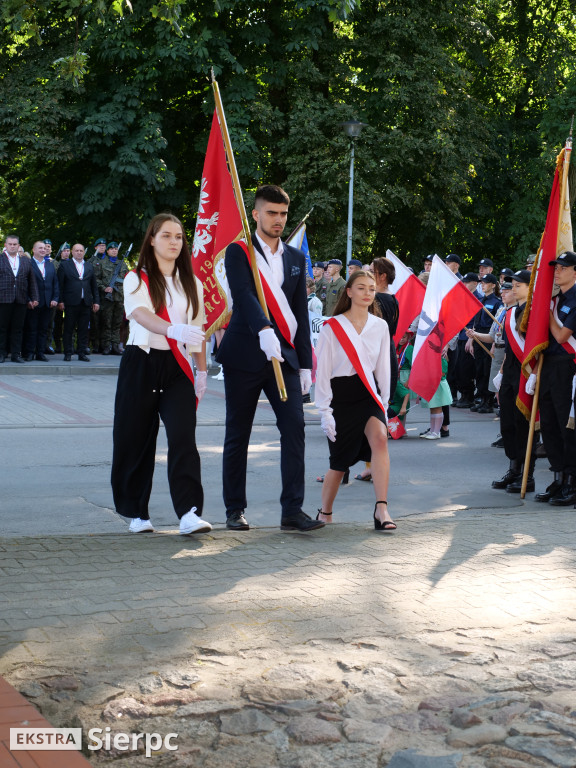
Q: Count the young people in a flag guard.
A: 3